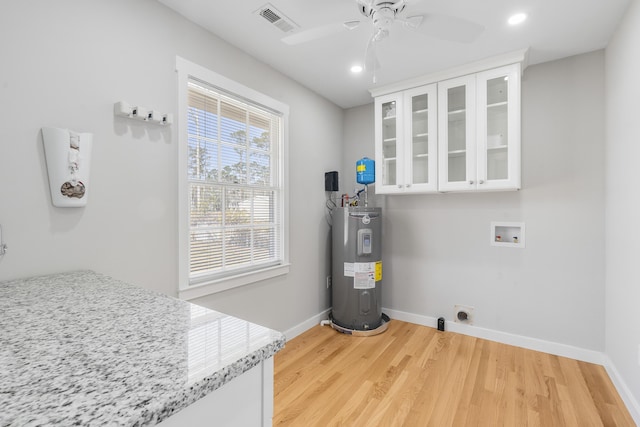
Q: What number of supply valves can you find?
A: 2